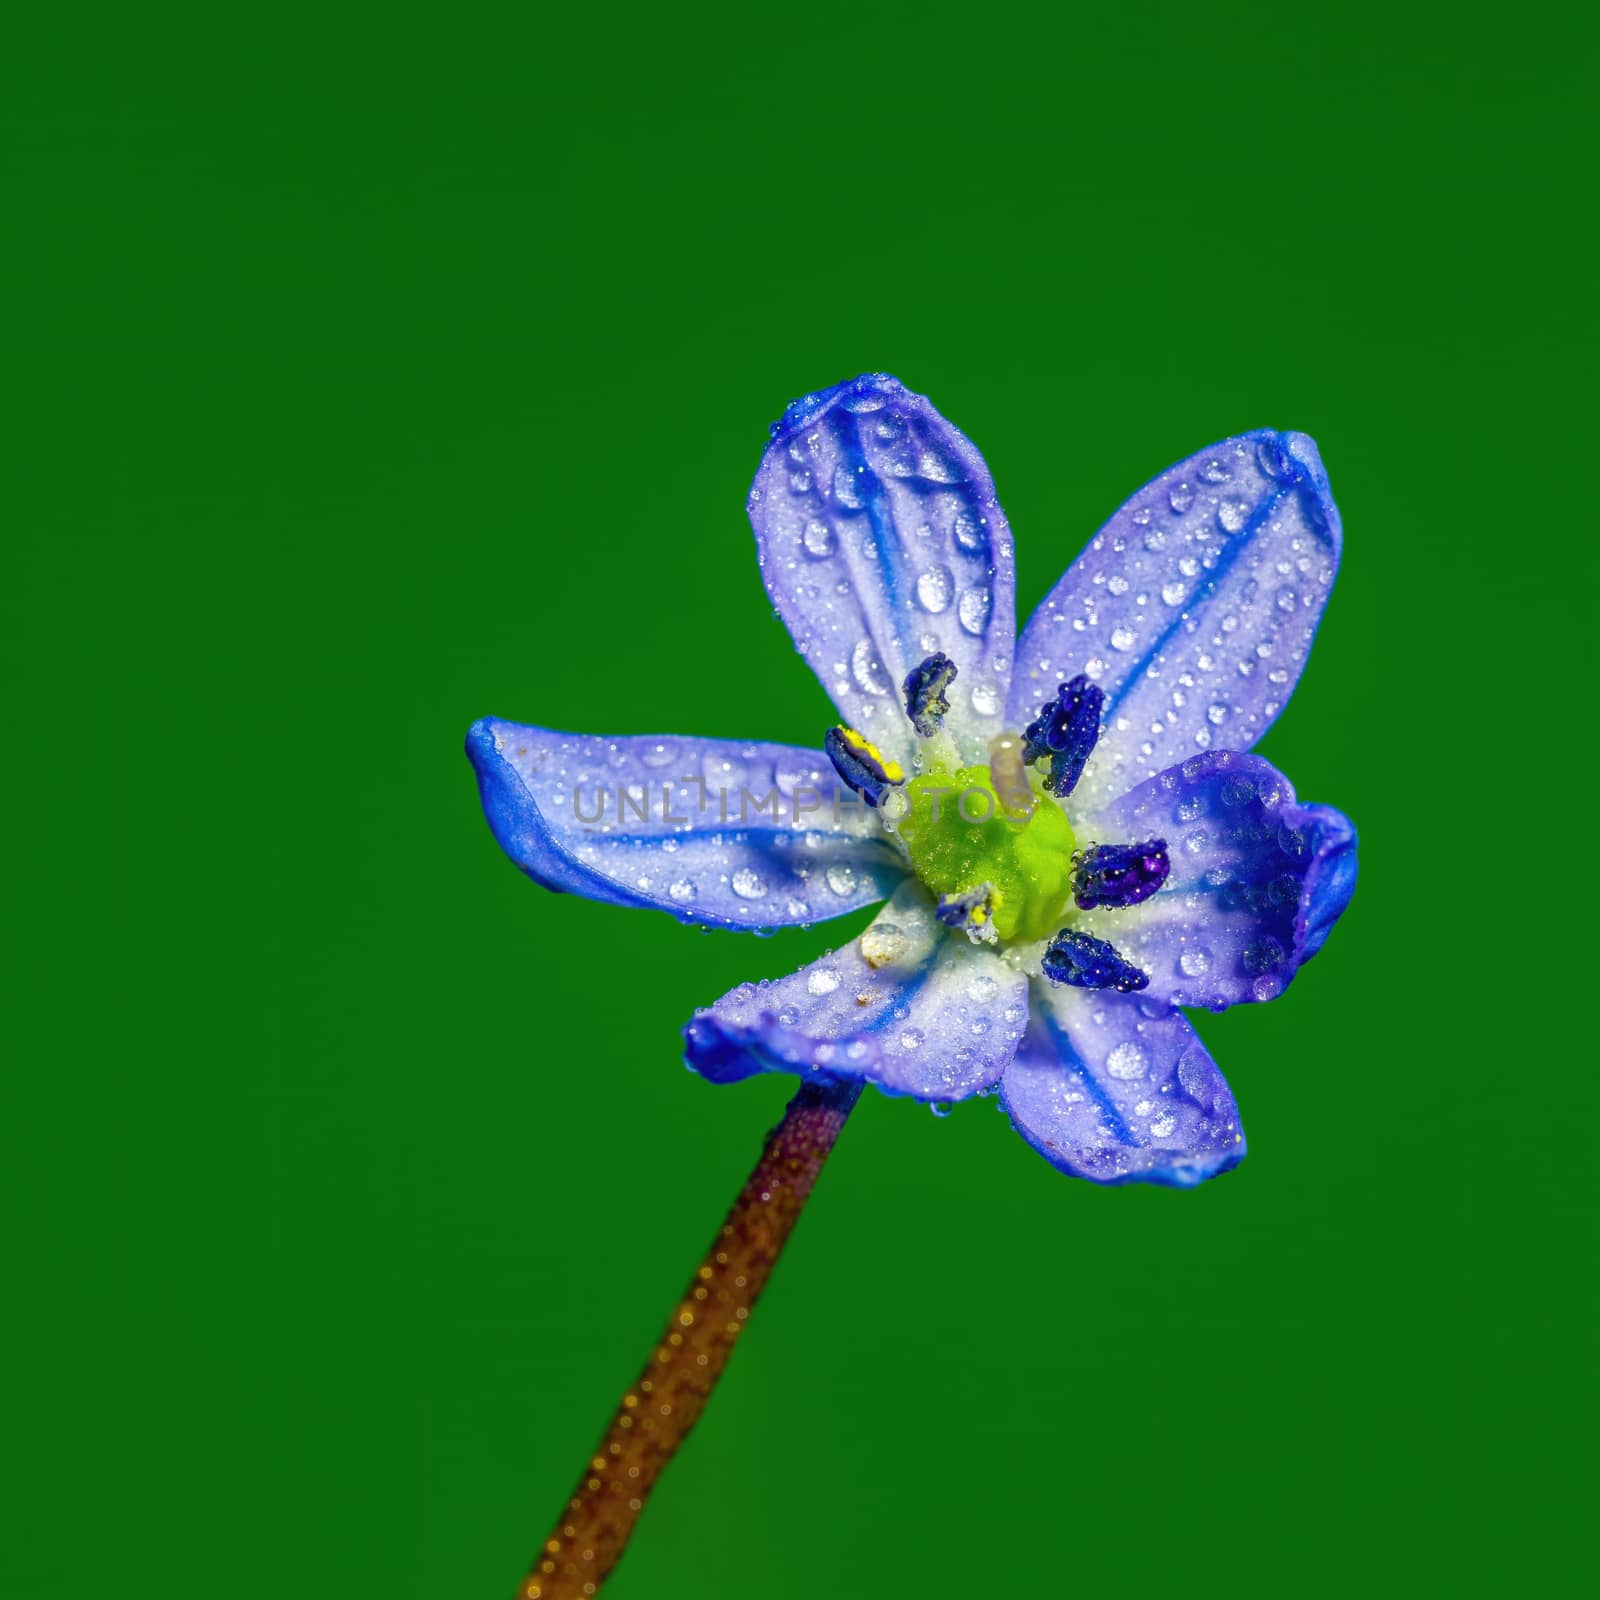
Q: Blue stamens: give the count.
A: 6